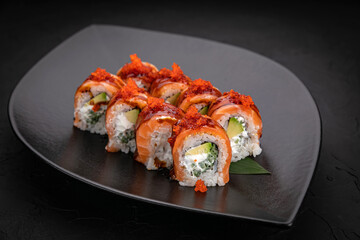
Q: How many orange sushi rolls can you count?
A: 8